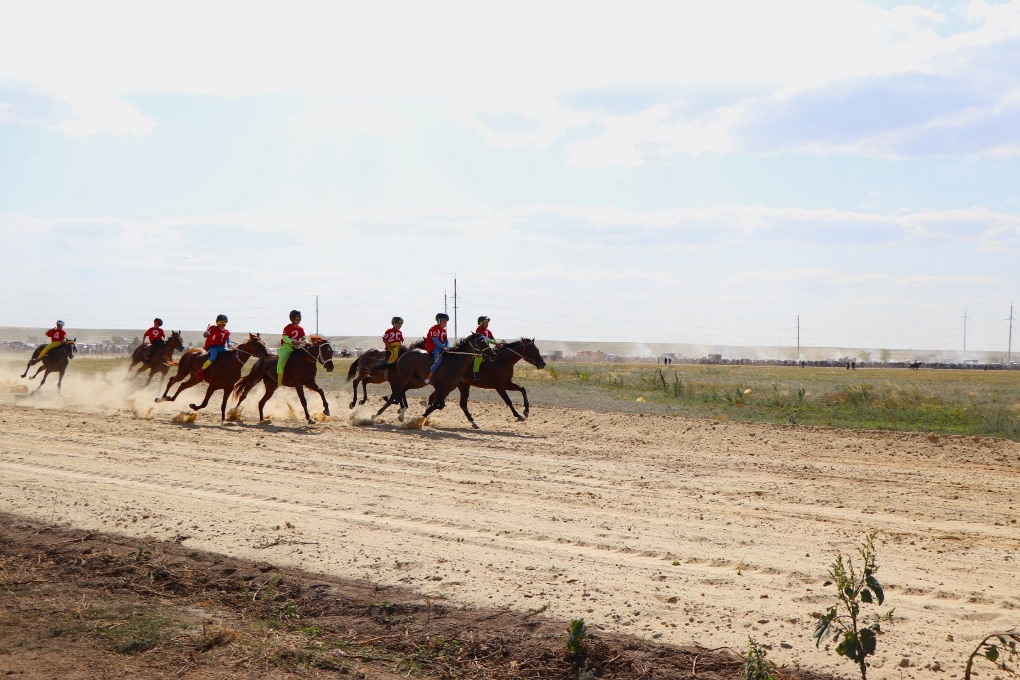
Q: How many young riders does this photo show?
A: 7